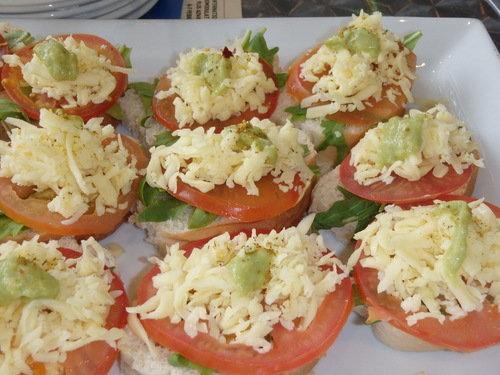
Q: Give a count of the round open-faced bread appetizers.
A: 9